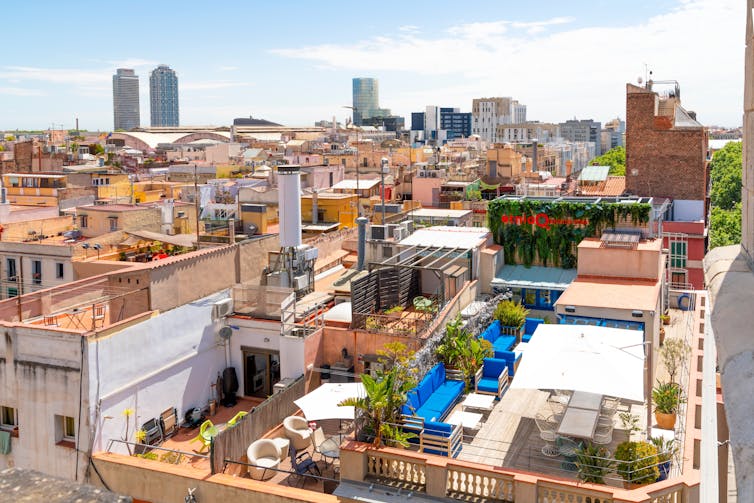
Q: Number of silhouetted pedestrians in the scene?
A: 0